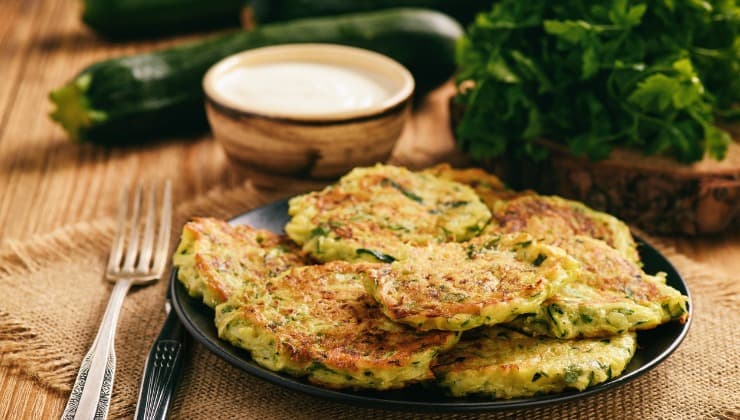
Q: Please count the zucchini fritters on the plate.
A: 8